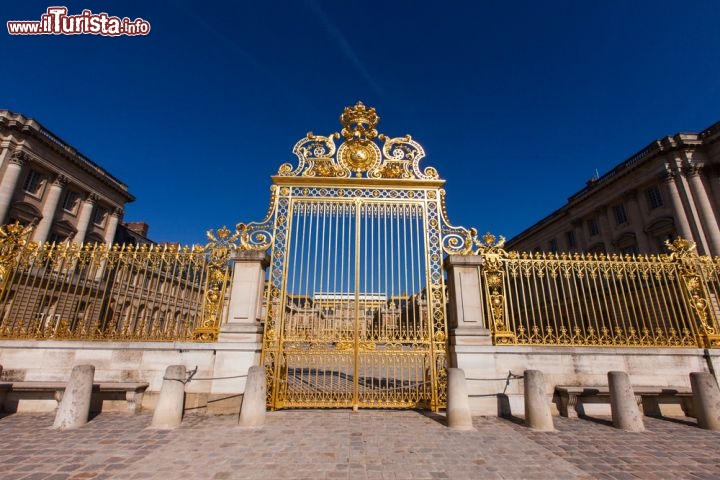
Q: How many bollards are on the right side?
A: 4